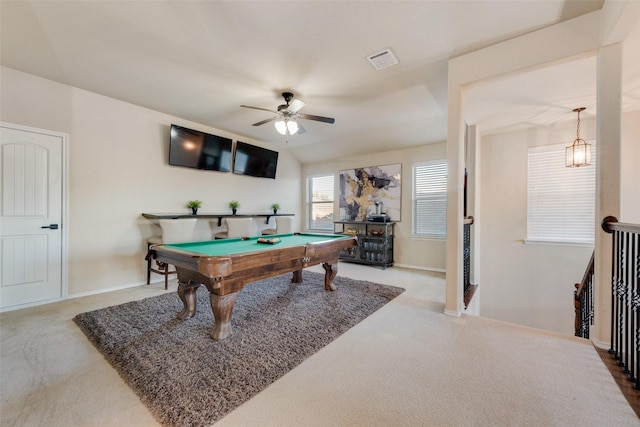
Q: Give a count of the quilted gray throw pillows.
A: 0